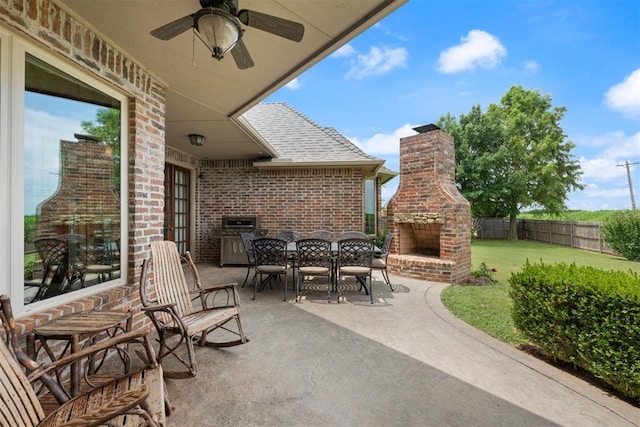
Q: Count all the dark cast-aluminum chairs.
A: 8